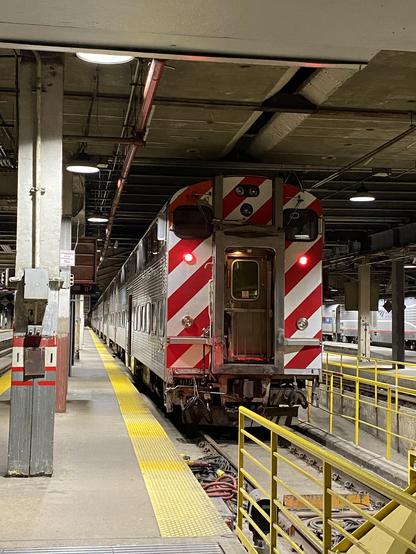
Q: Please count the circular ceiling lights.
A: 4